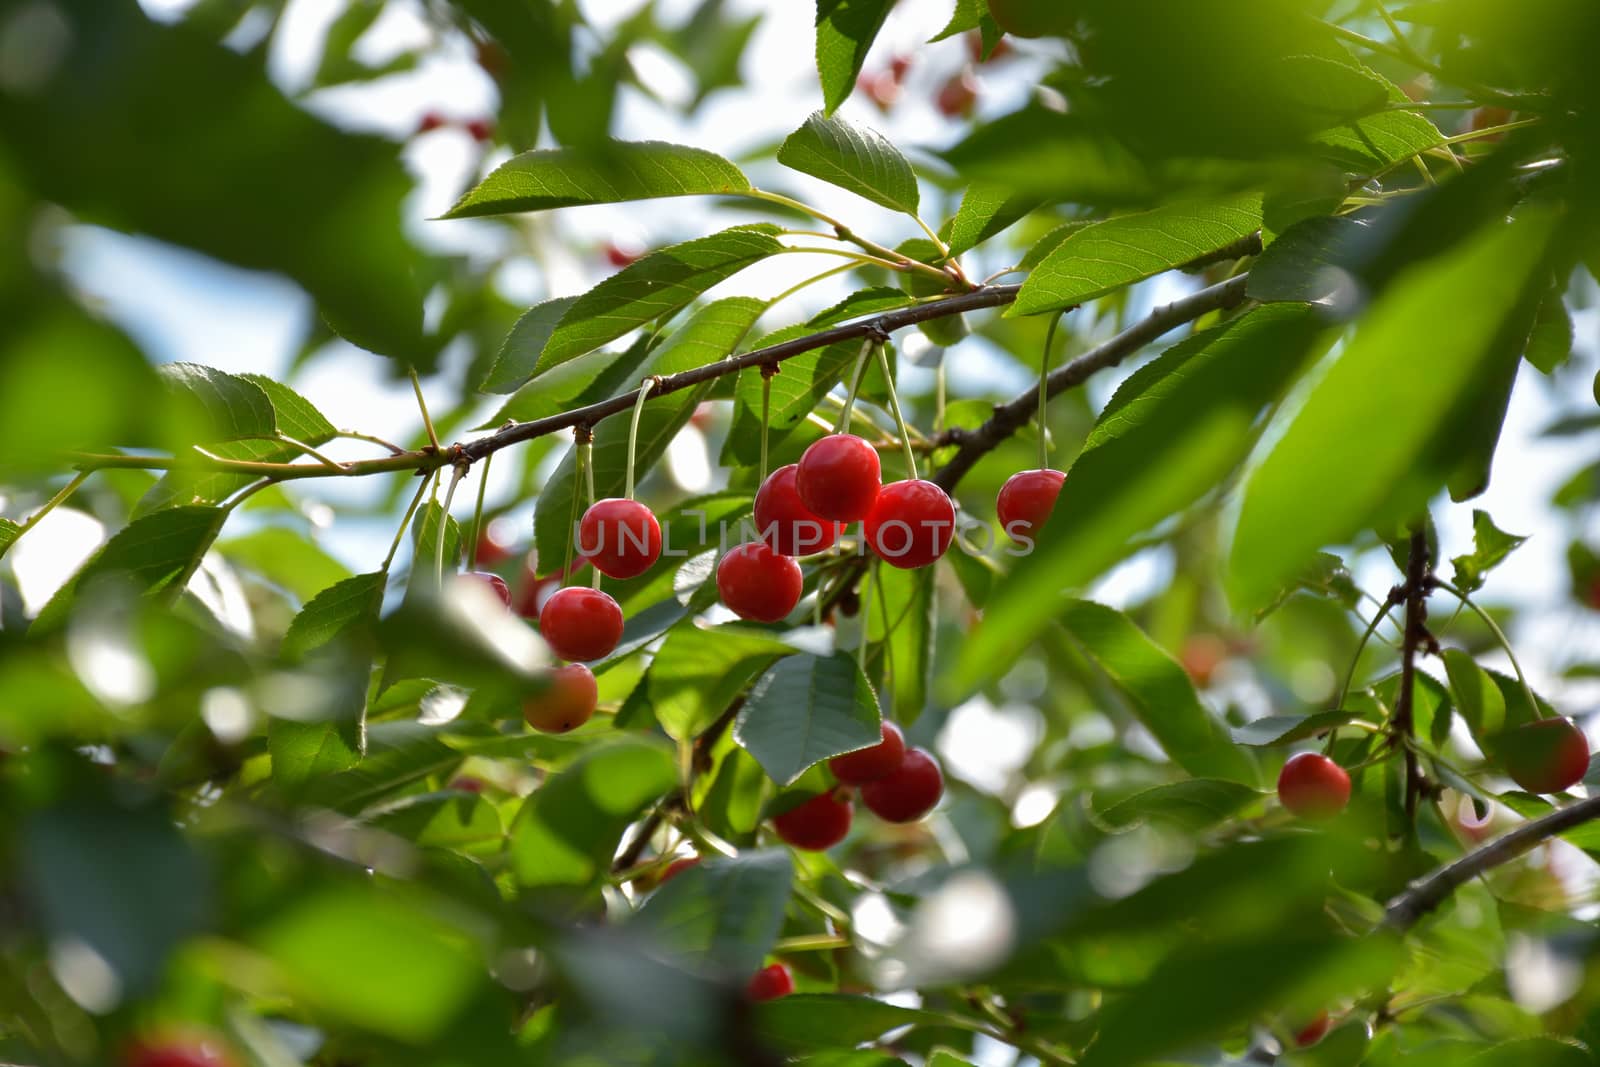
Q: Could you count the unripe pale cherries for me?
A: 1